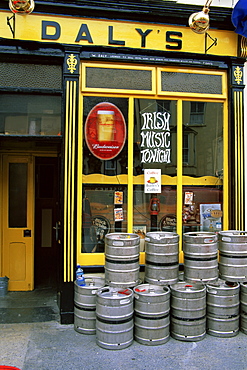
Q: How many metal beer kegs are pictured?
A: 10